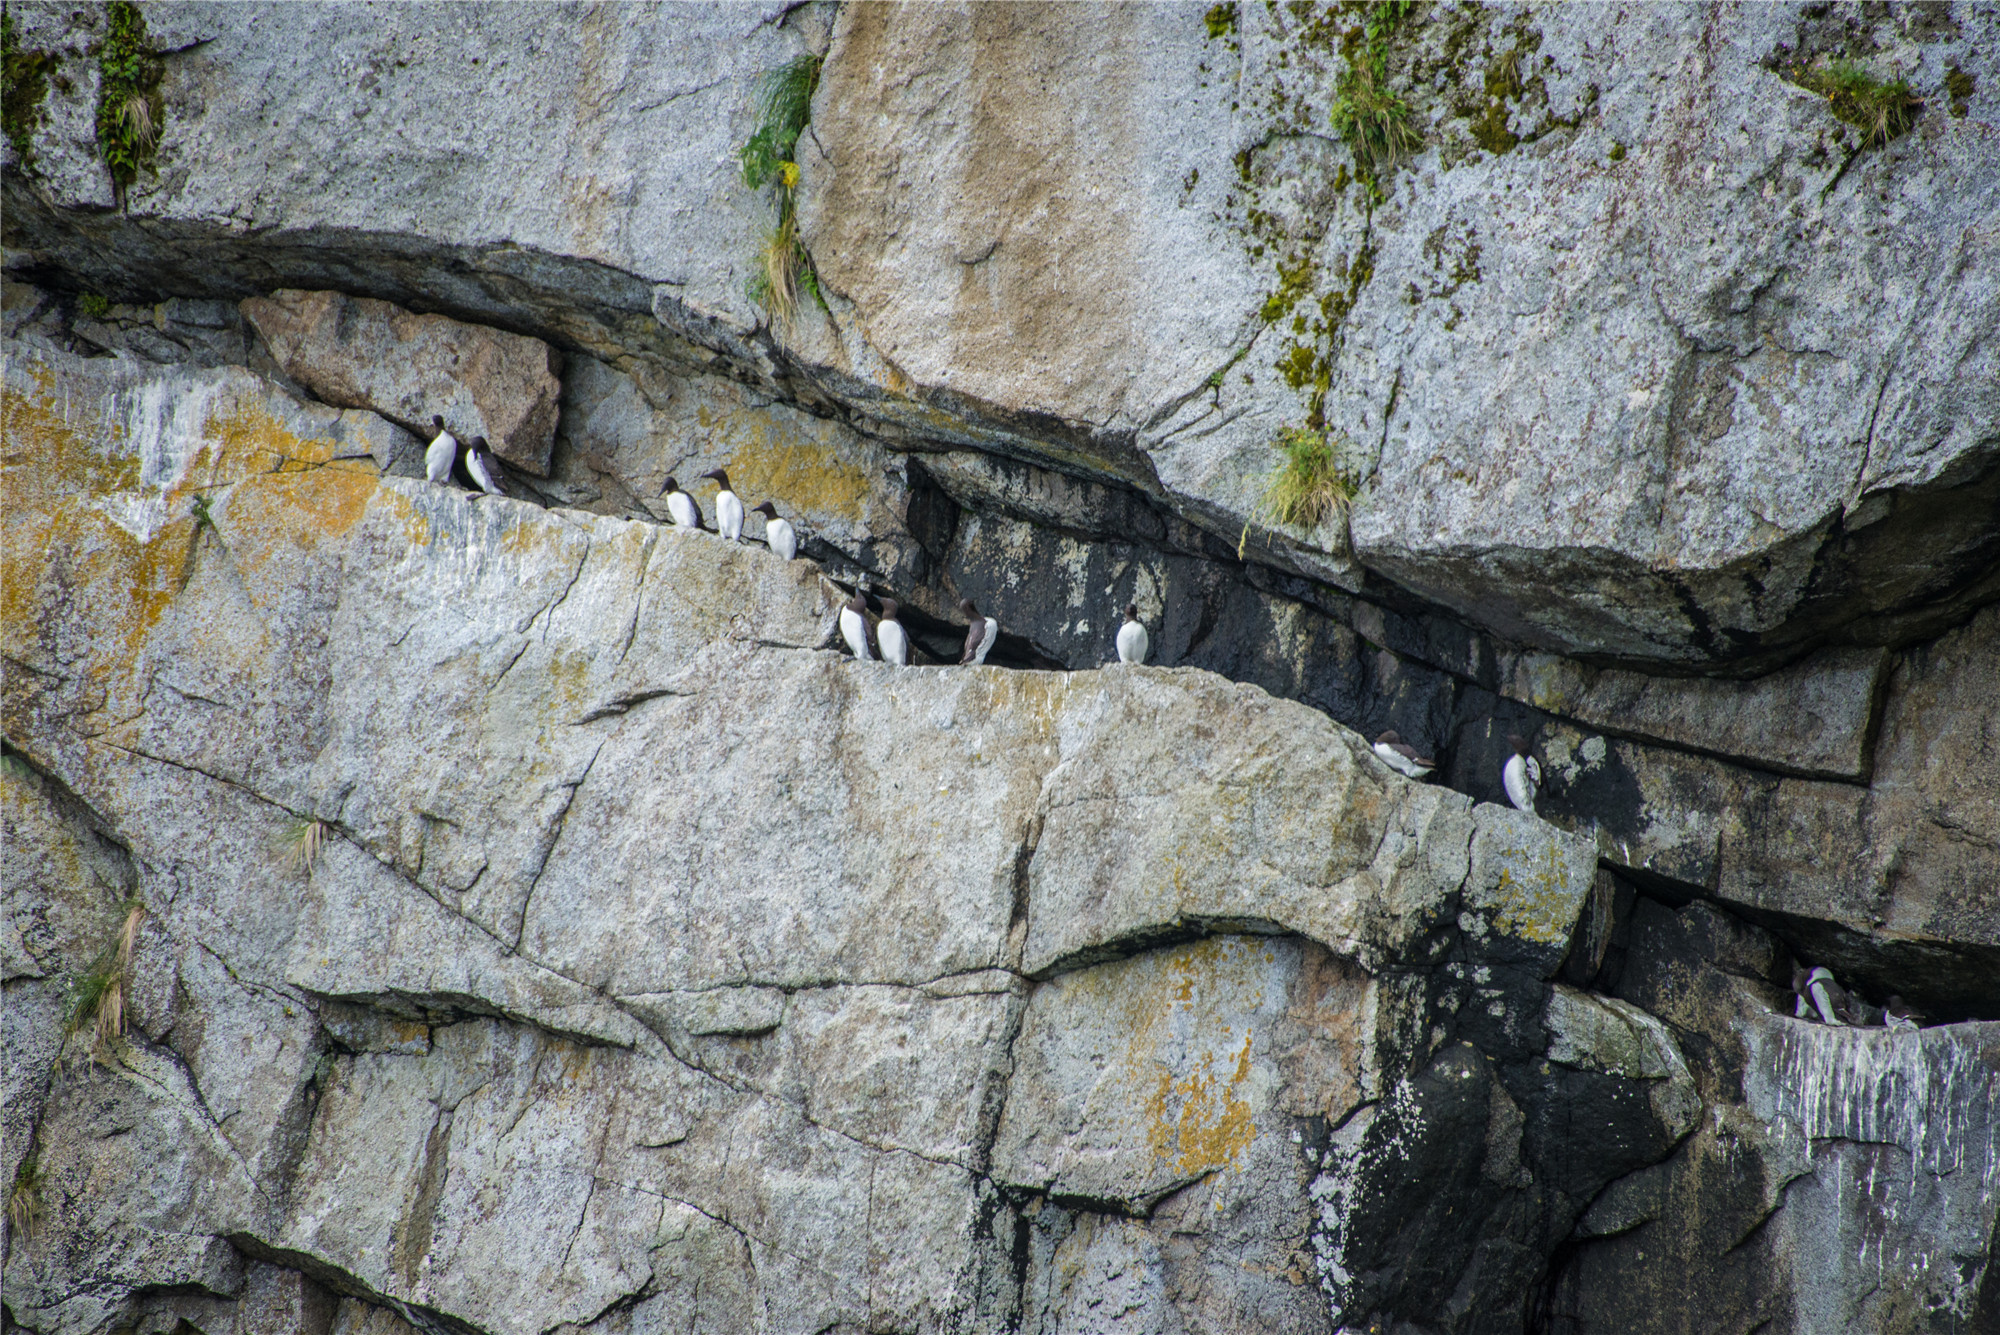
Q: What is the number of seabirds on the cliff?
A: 14